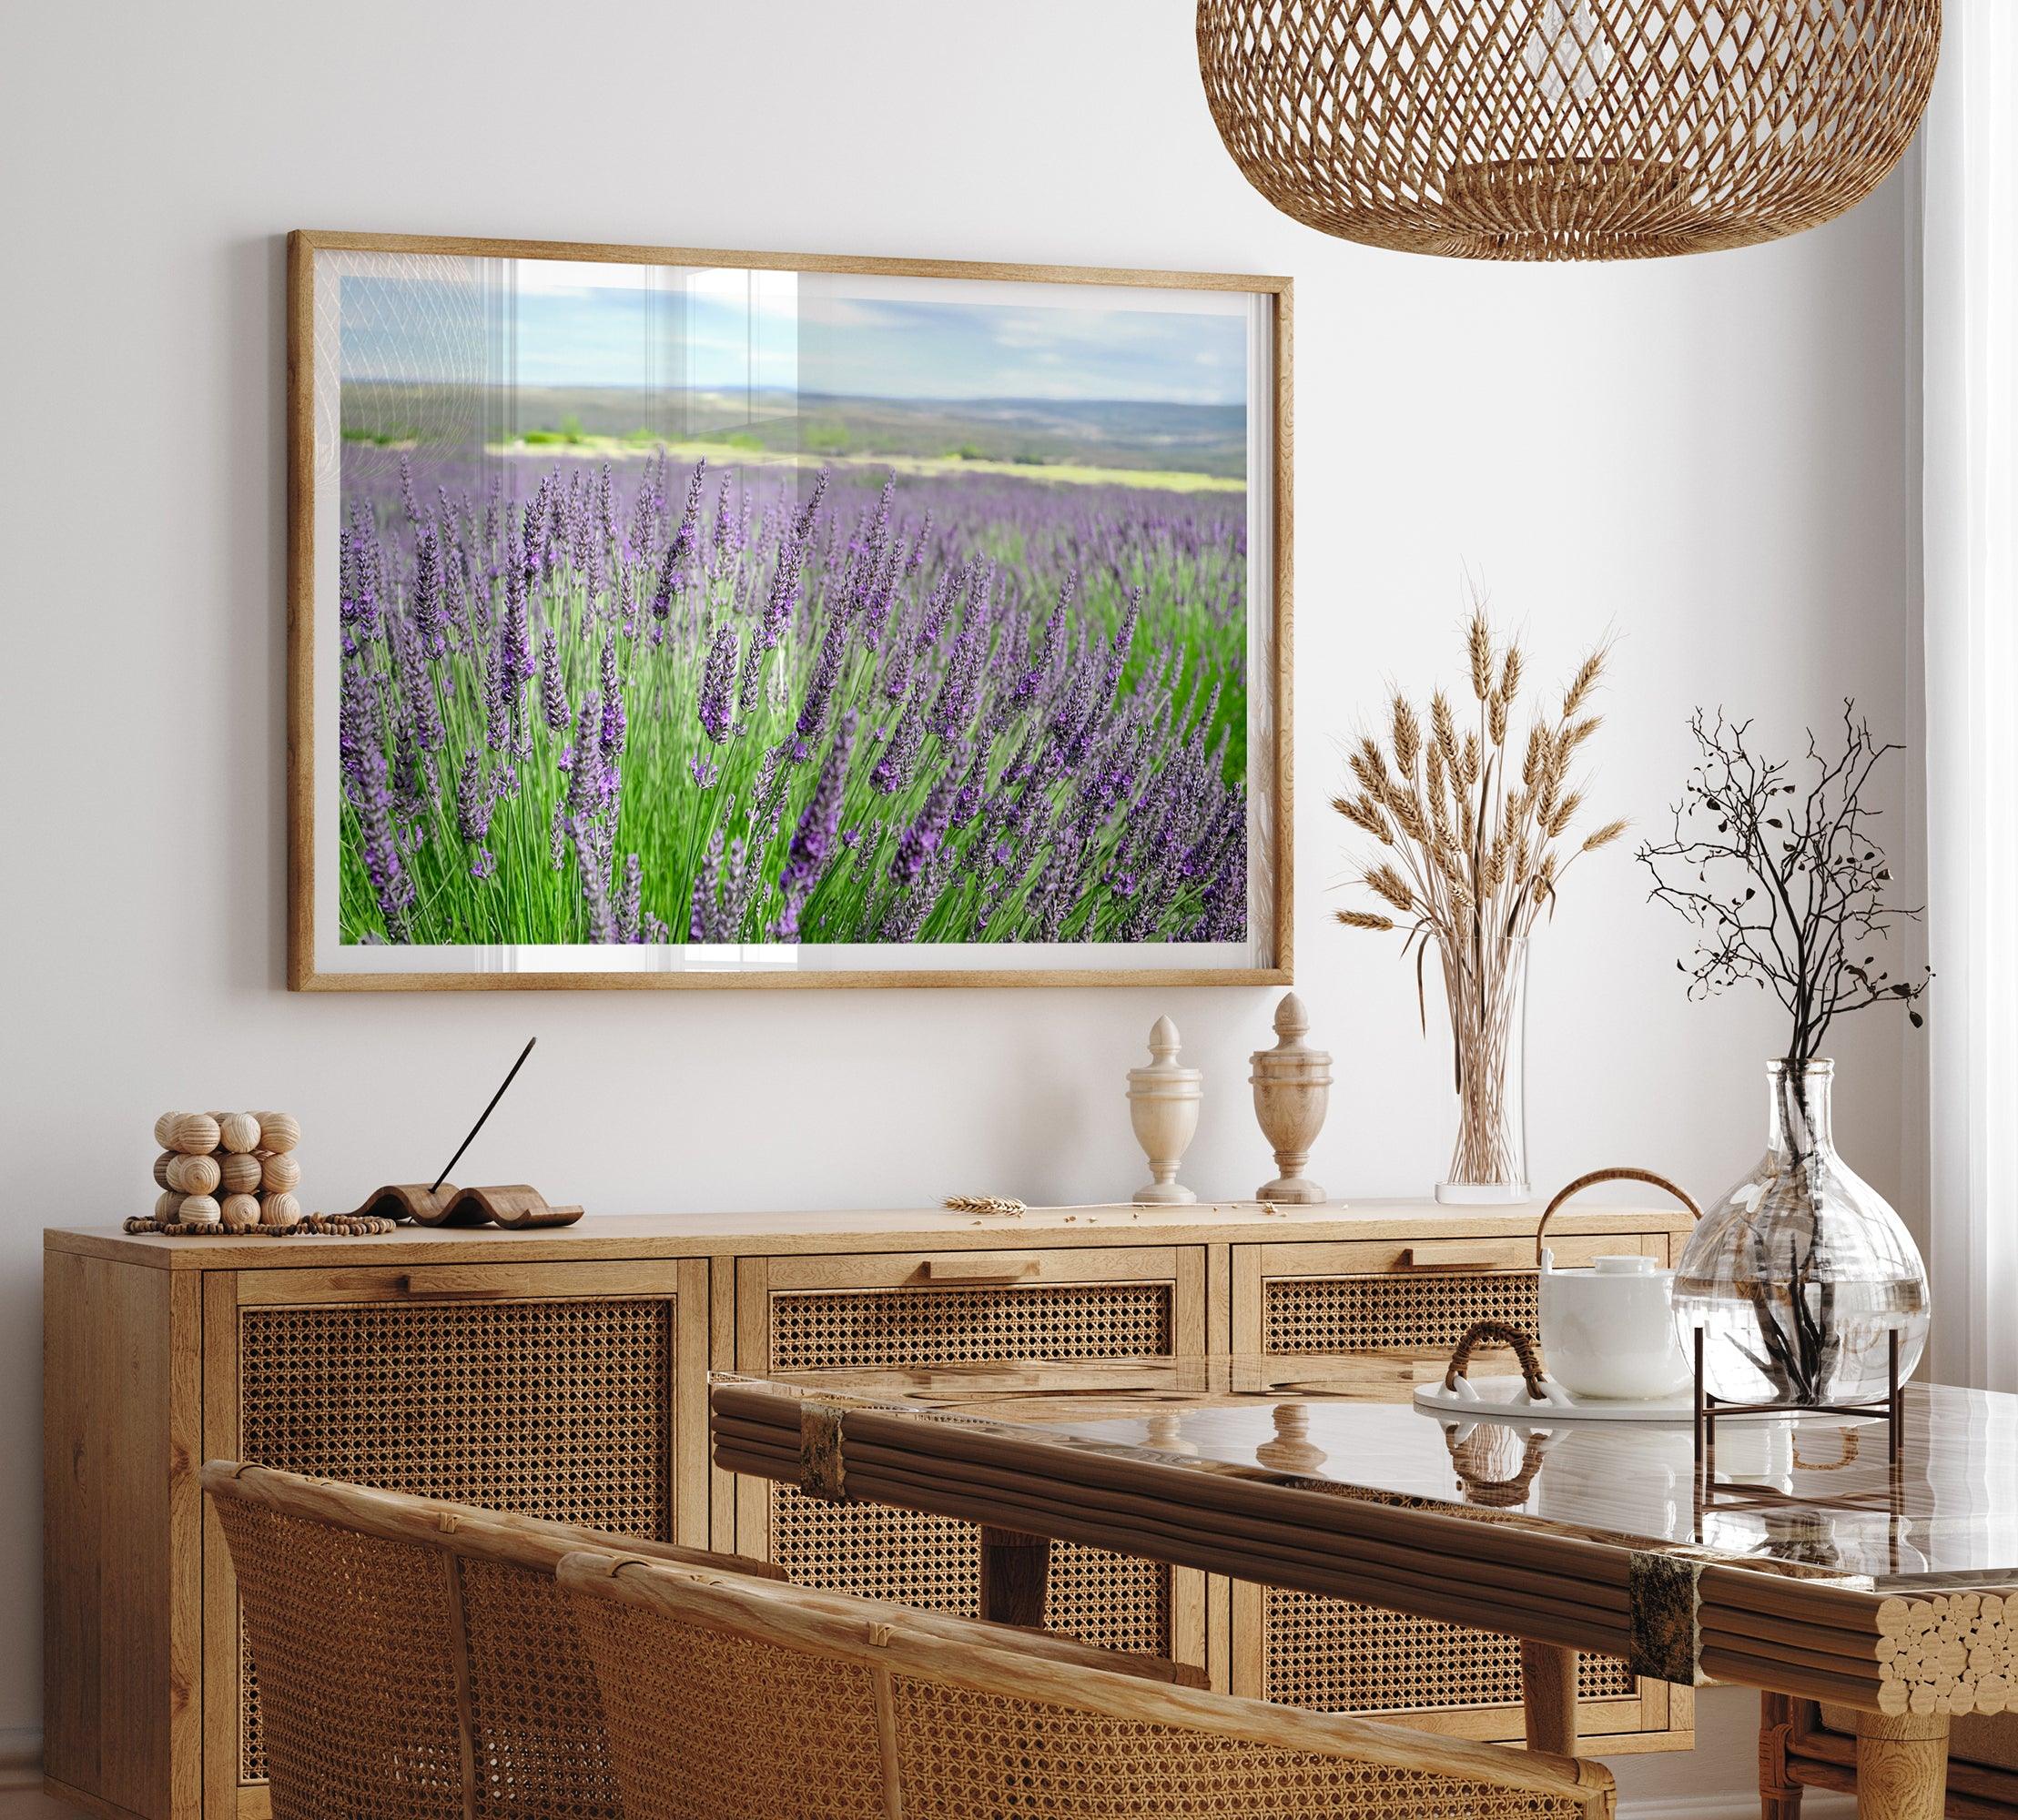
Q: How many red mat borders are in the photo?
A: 0